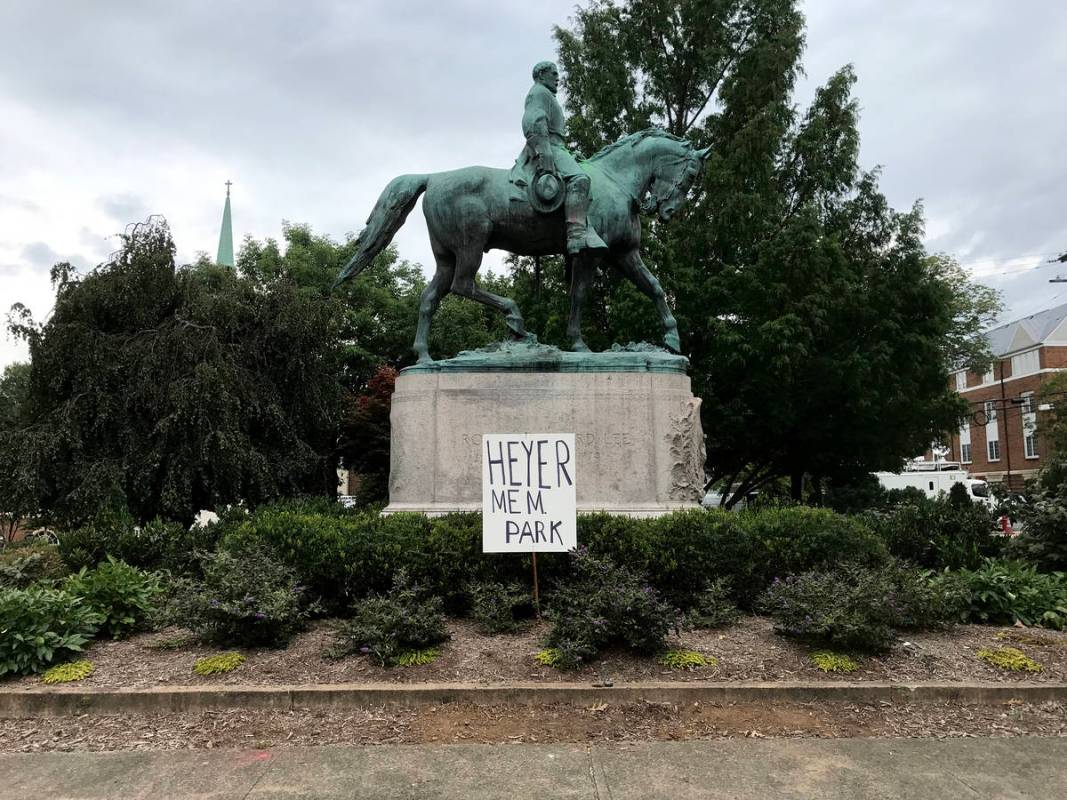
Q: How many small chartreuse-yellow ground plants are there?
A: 7